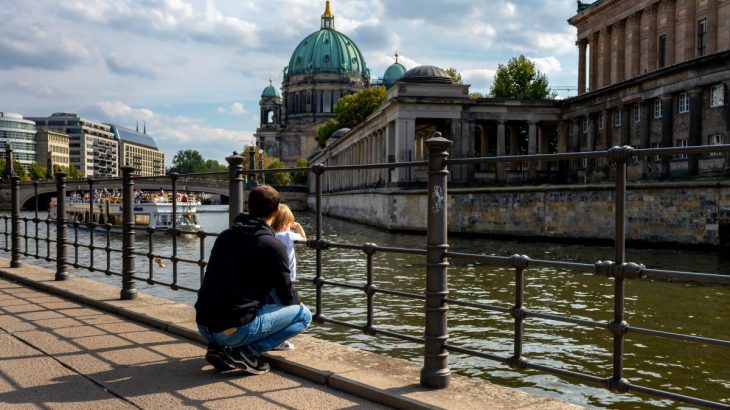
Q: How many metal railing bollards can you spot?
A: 5